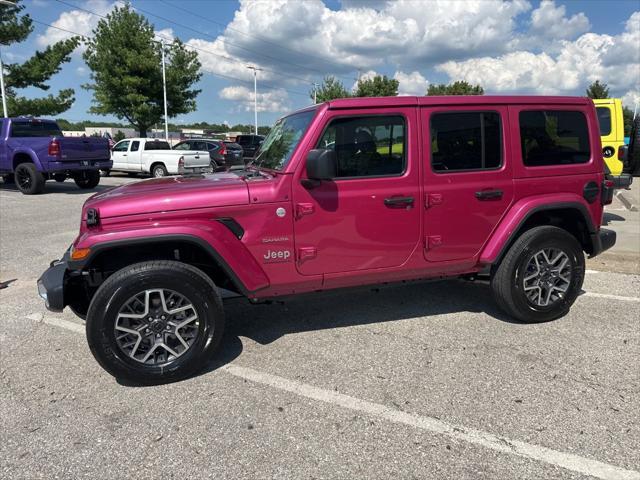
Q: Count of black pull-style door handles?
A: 2